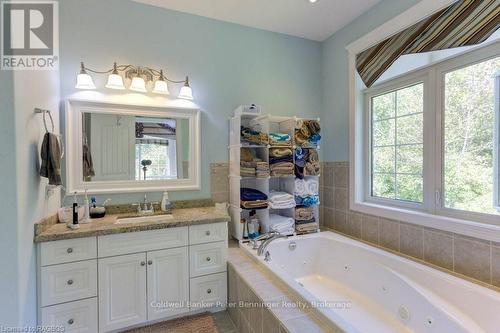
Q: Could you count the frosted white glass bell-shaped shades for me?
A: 5